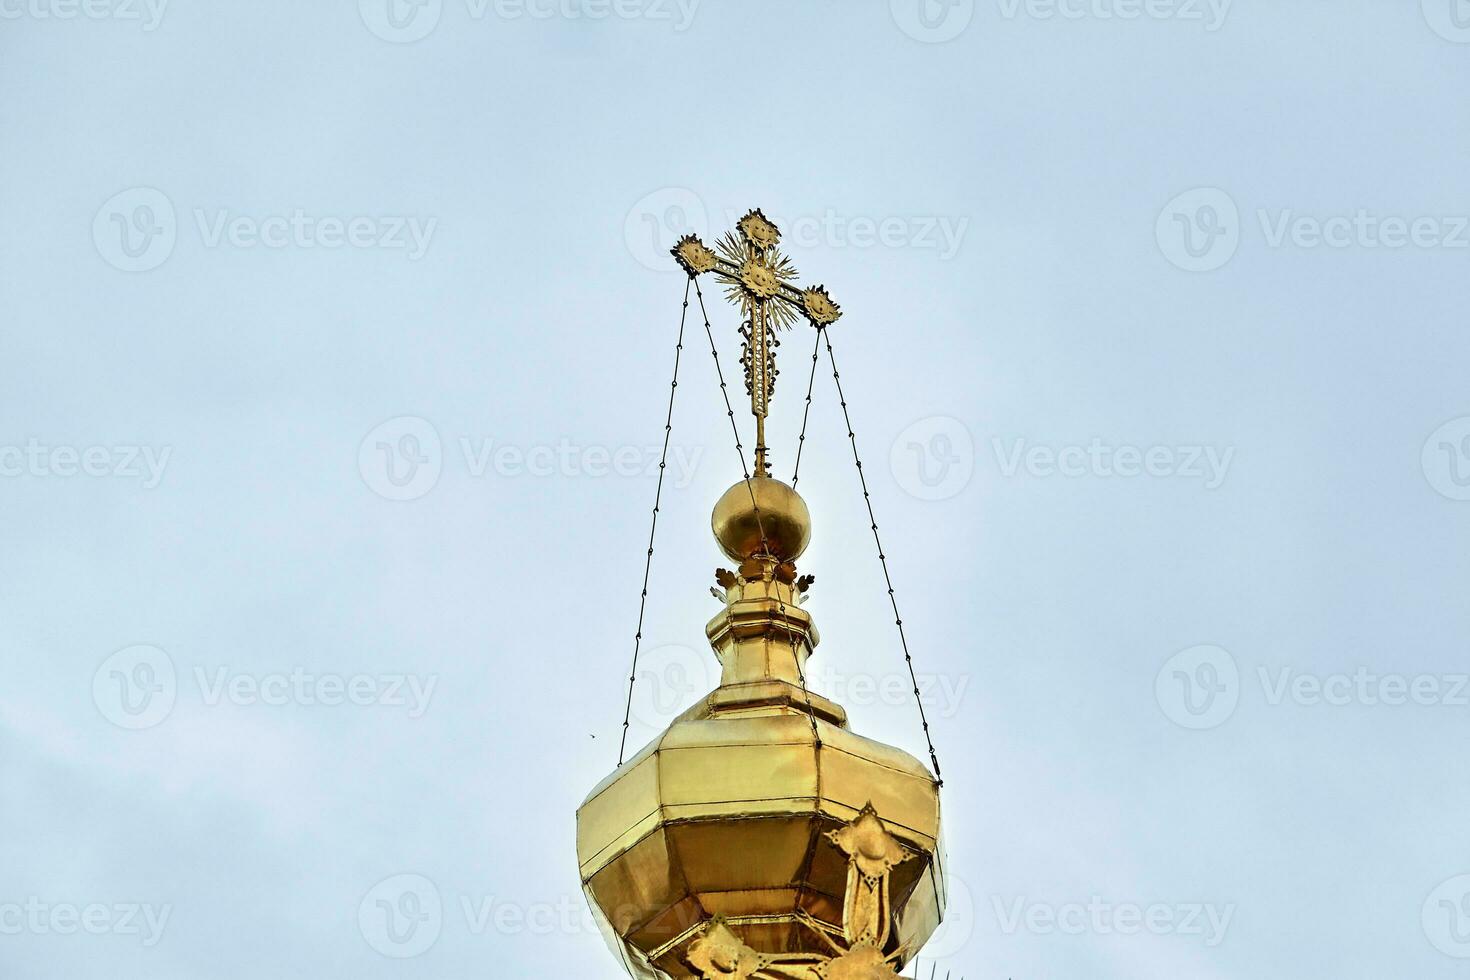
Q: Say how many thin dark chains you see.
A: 4